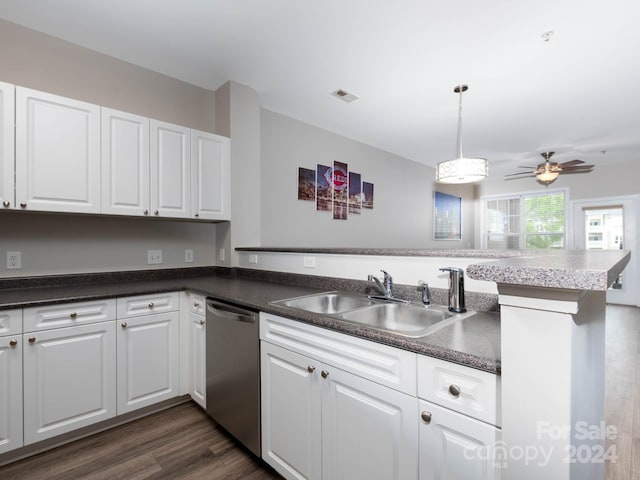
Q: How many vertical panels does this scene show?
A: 5